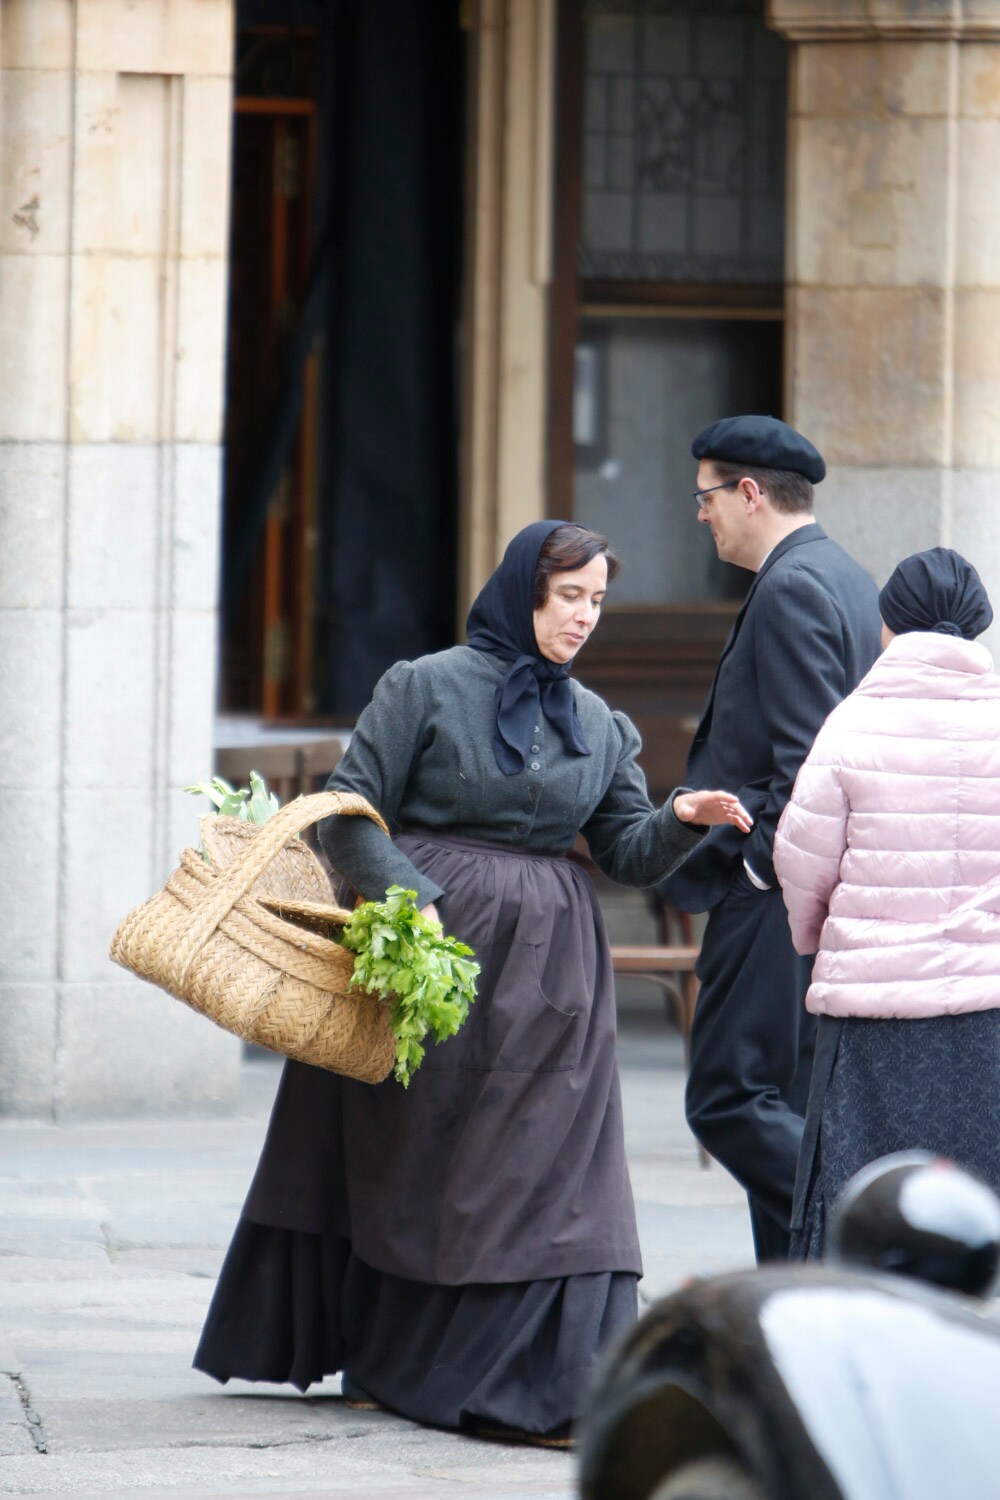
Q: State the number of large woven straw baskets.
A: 1